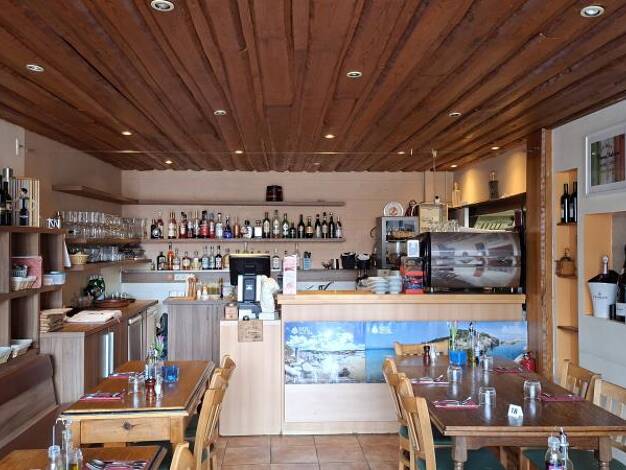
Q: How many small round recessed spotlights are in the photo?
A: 14